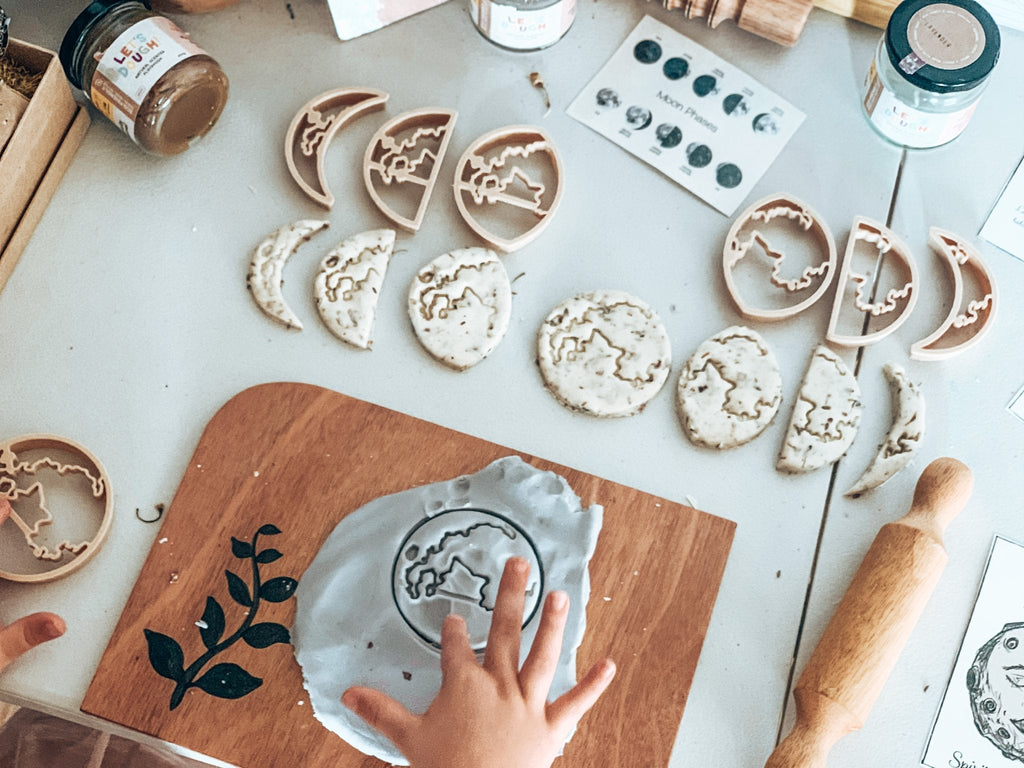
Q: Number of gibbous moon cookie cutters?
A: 2